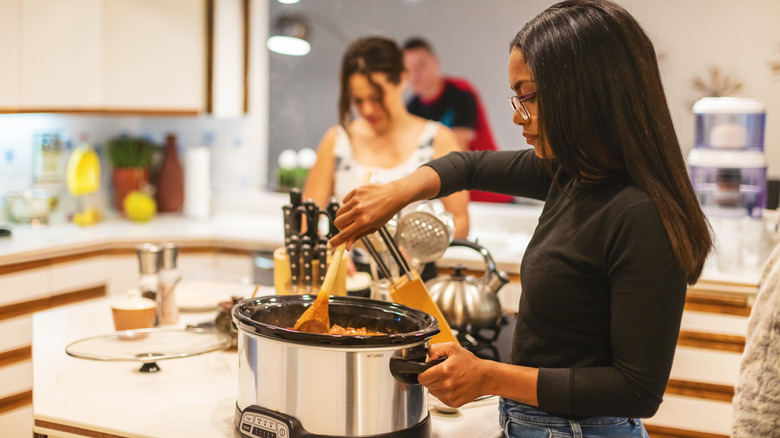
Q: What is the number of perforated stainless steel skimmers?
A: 1